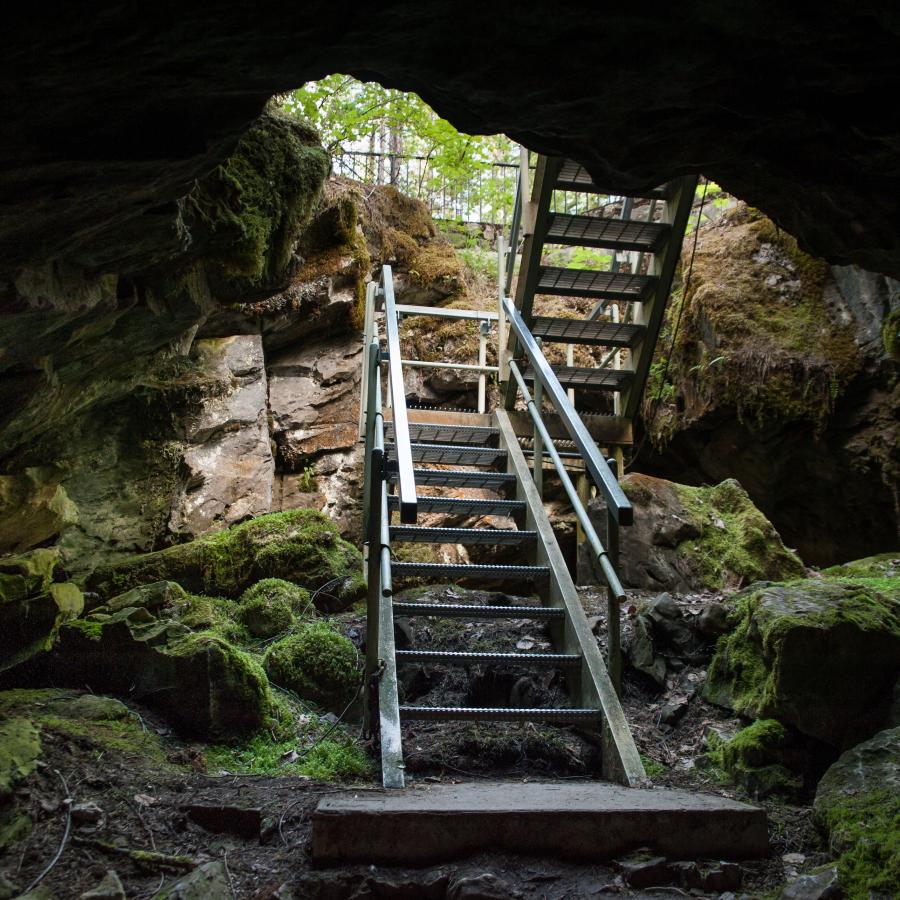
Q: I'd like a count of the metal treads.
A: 14